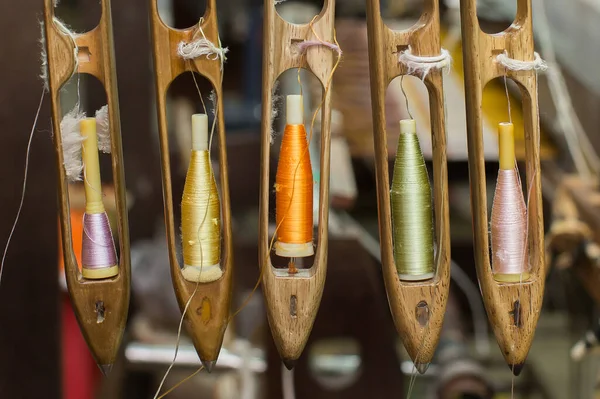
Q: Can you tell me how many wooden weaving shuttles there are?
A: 5